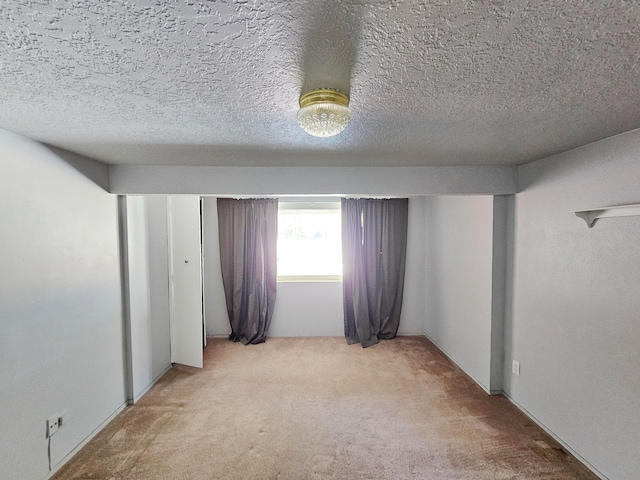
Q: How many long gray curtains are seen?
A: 2